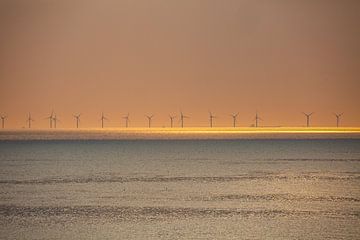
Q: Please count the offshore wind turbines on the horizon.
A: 15